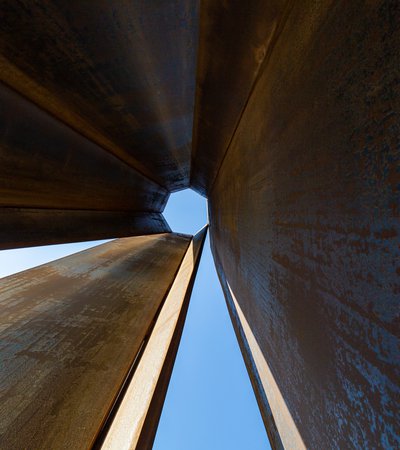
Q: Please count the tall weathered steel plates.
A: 7